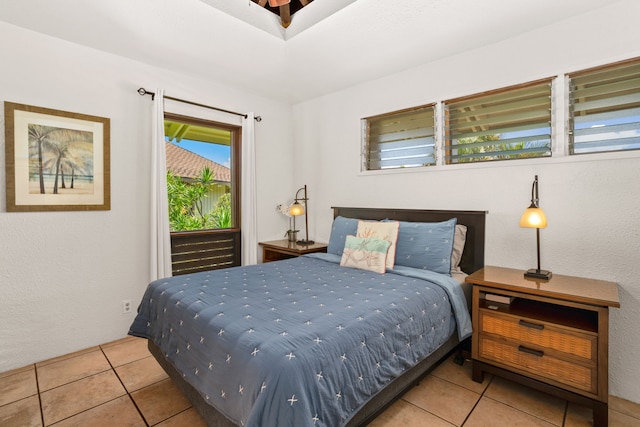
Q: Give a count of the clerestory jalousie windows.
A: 3